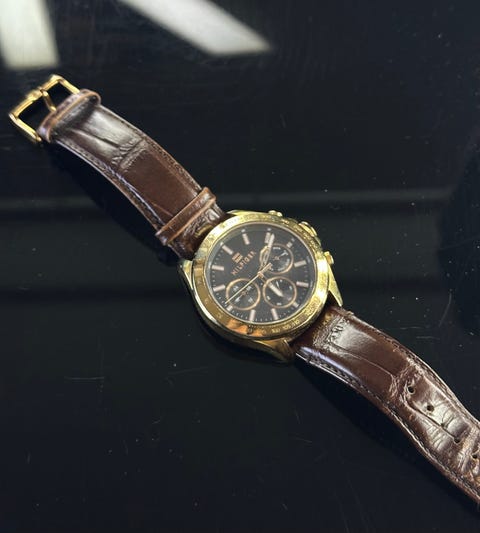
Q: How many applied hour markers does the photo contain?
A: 12